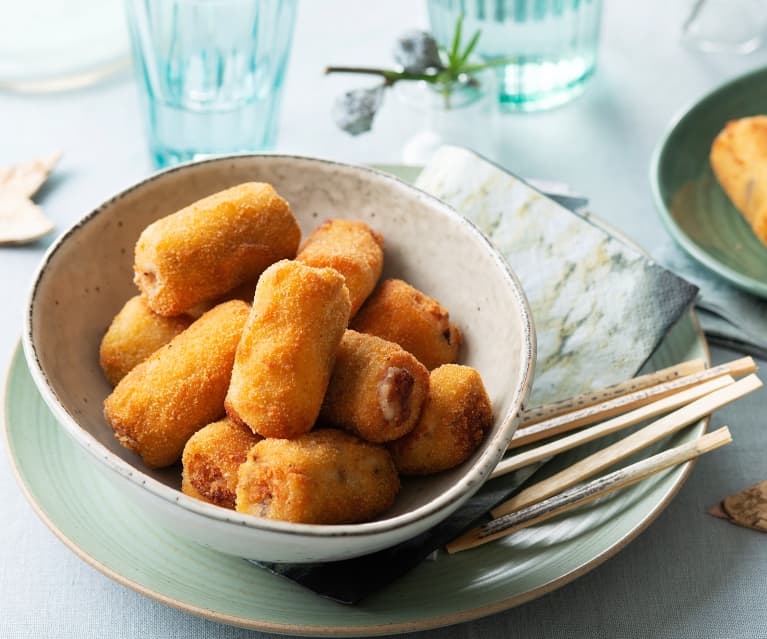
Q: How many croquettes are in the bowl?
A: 10